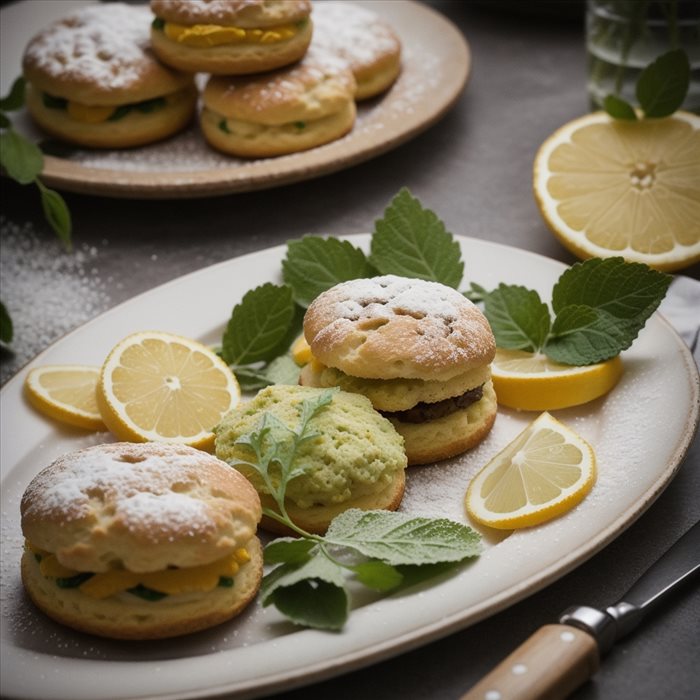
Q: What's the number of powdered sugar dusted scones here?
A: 6